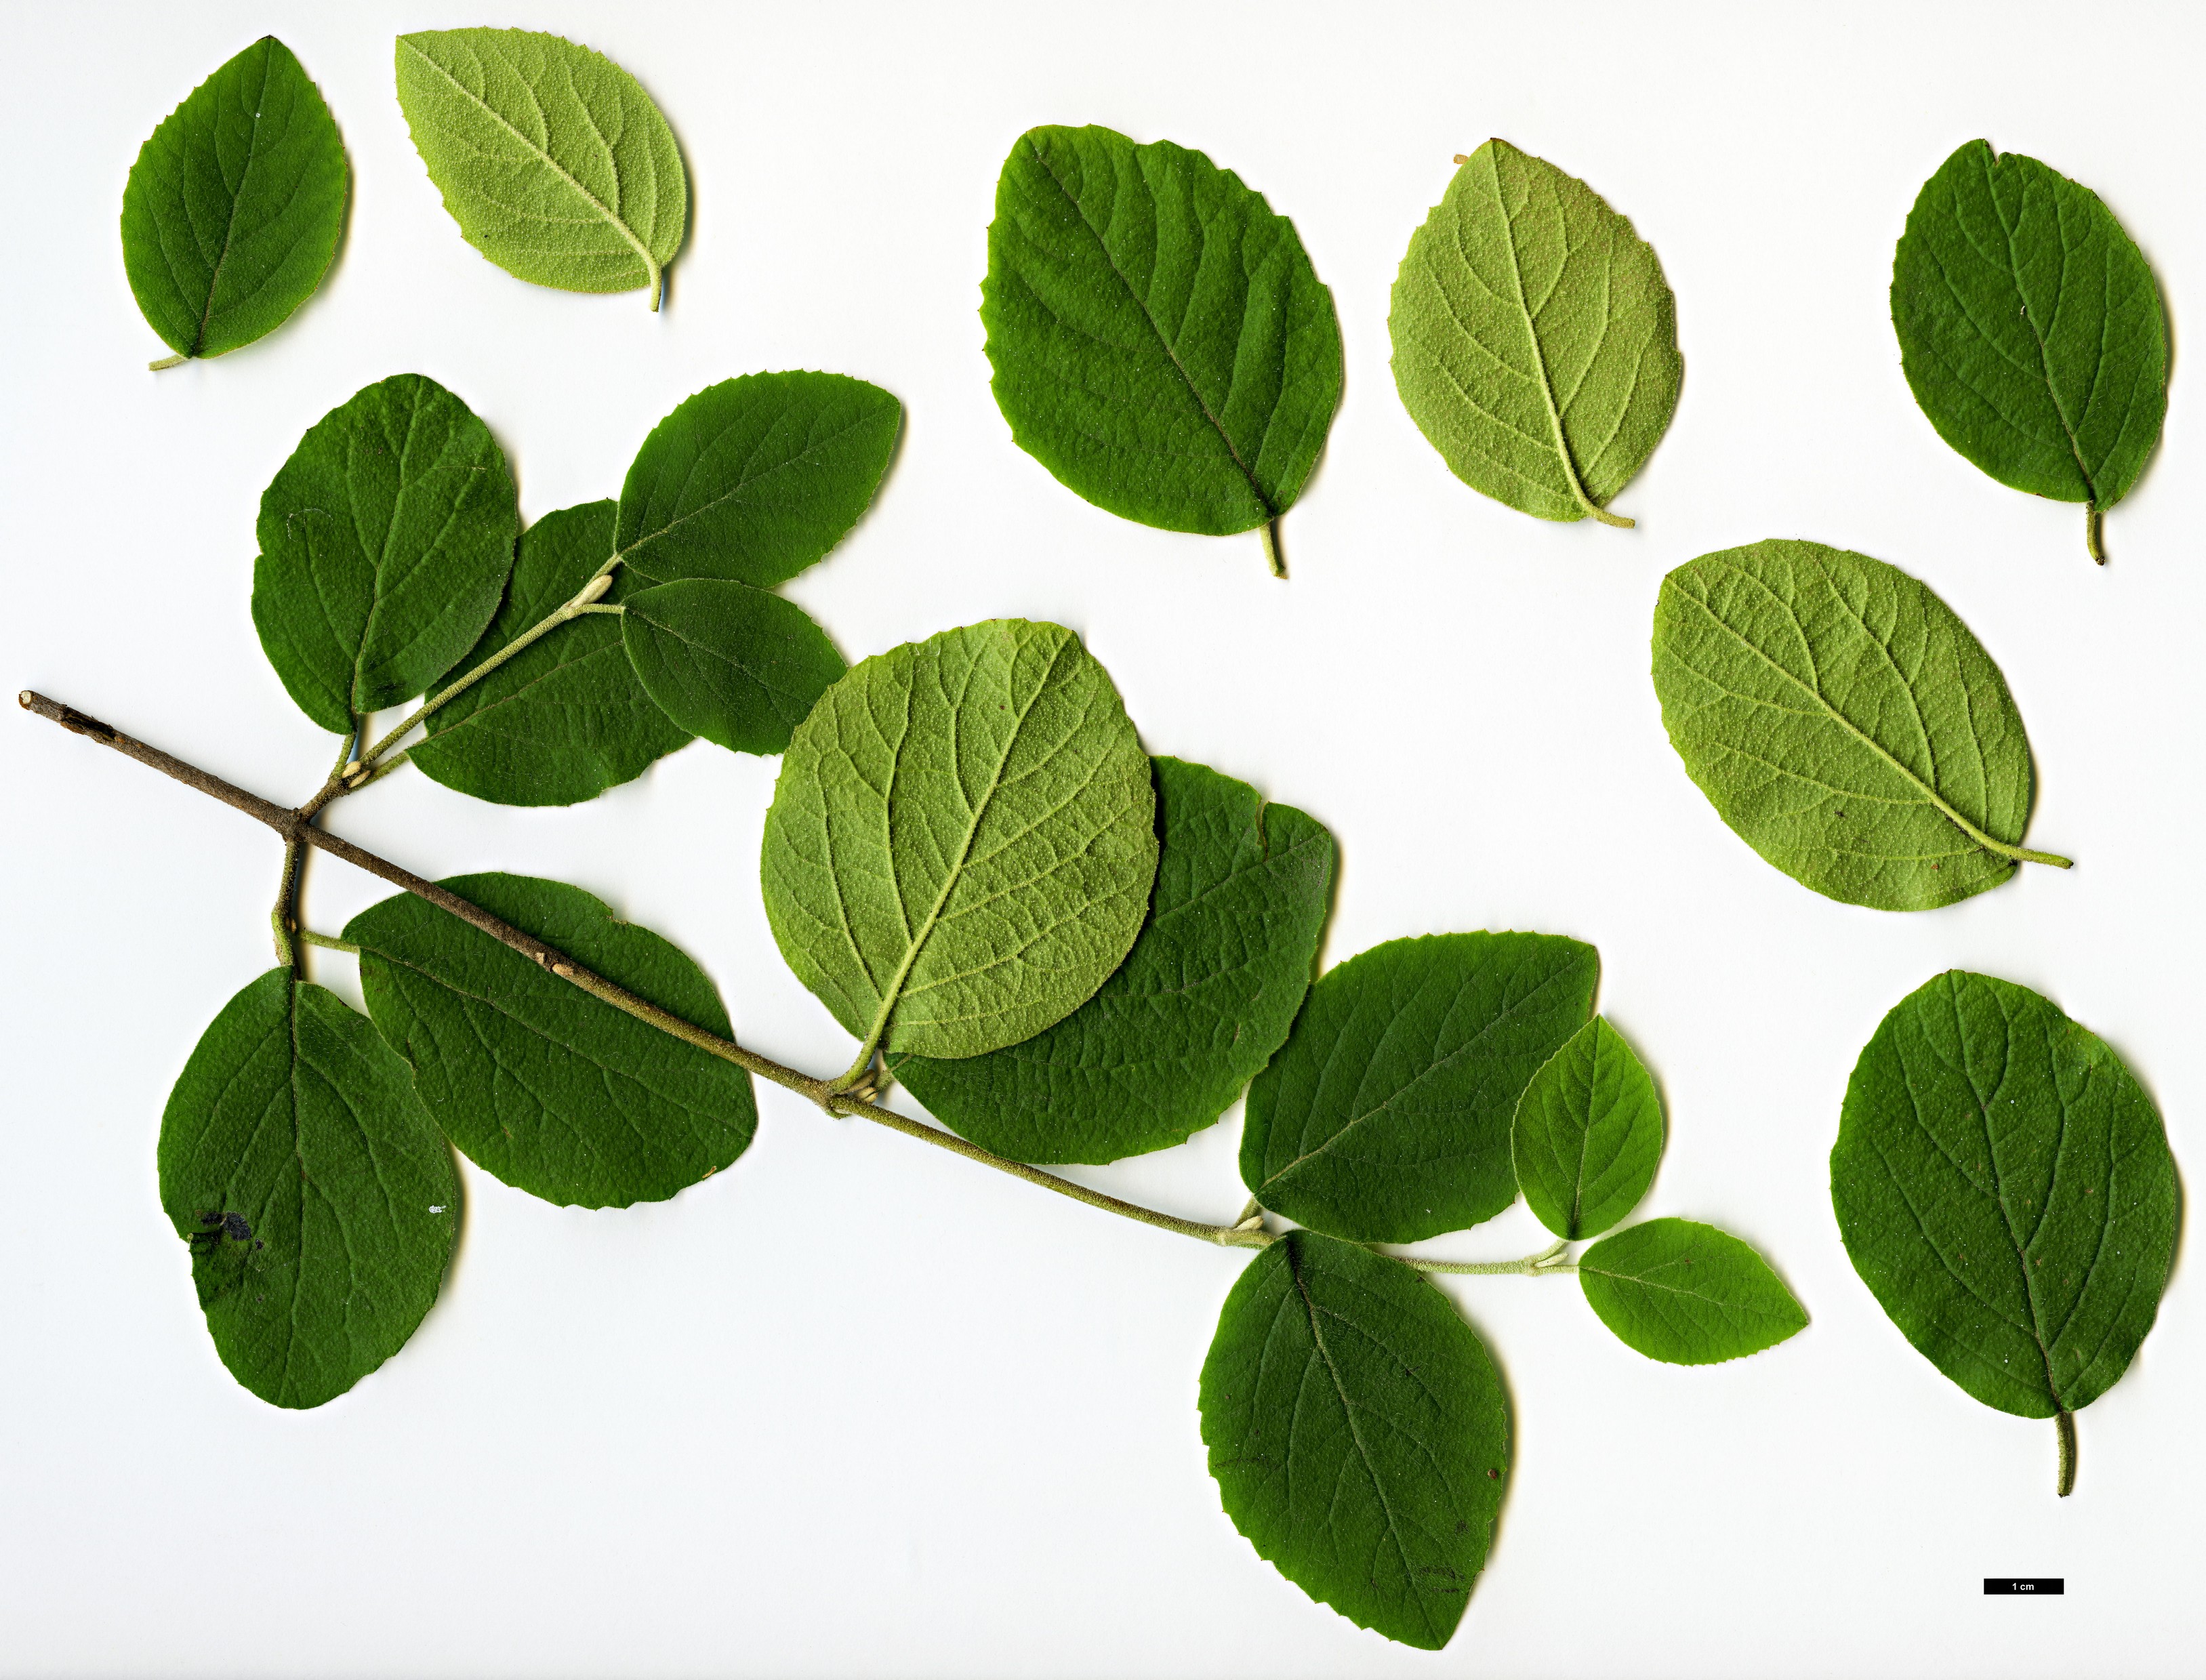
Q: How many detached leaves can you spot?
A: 7